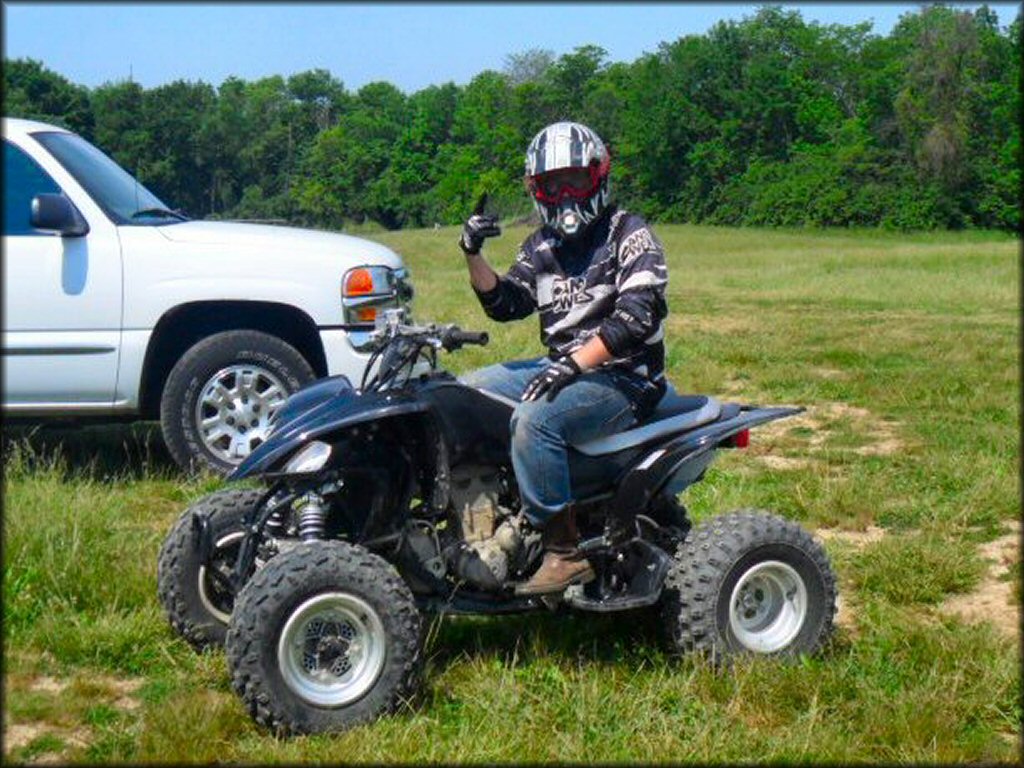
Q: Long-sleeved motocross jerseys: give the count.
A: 1